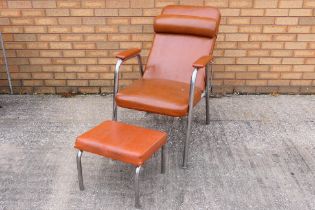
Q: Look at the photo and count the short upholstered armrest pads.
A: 2